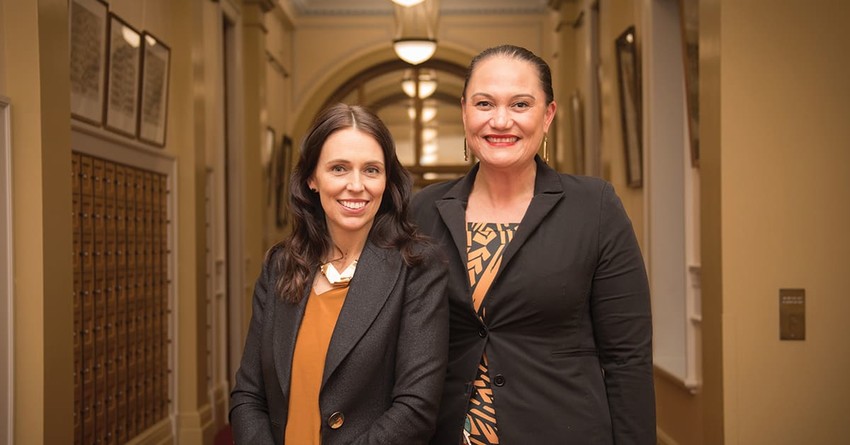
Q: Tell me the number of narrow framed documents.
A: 3